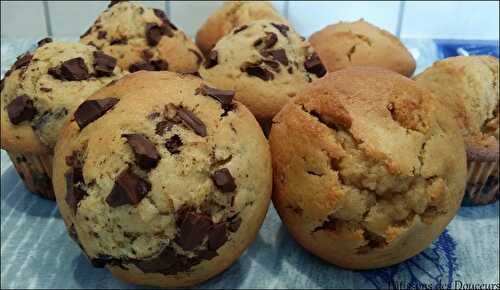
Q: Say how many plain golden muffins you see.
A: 4